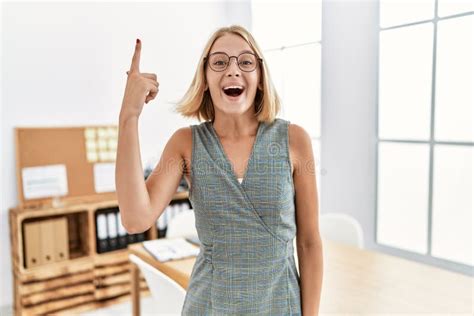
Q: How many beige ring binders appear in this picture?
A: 3